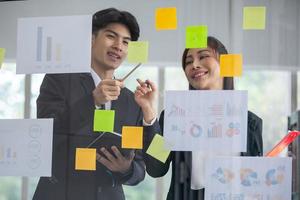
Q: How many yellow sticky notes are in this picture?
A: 4